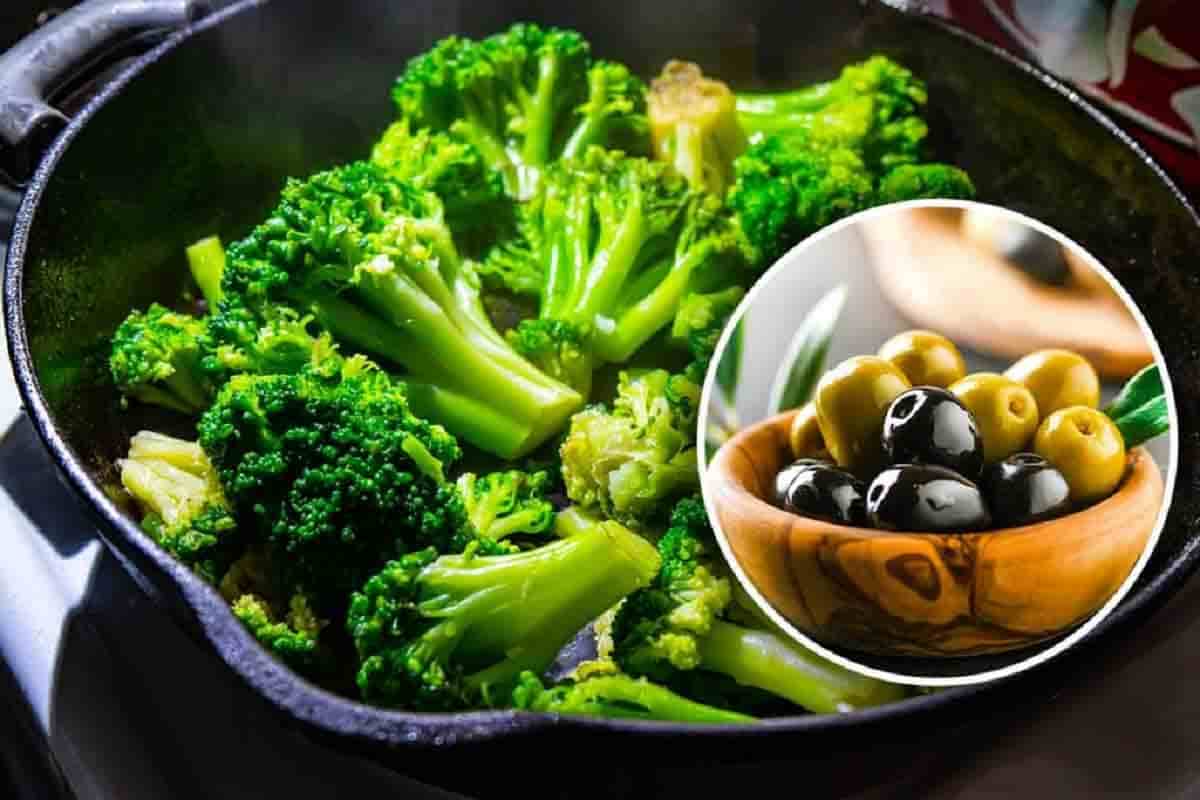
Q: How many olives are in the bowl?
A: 11